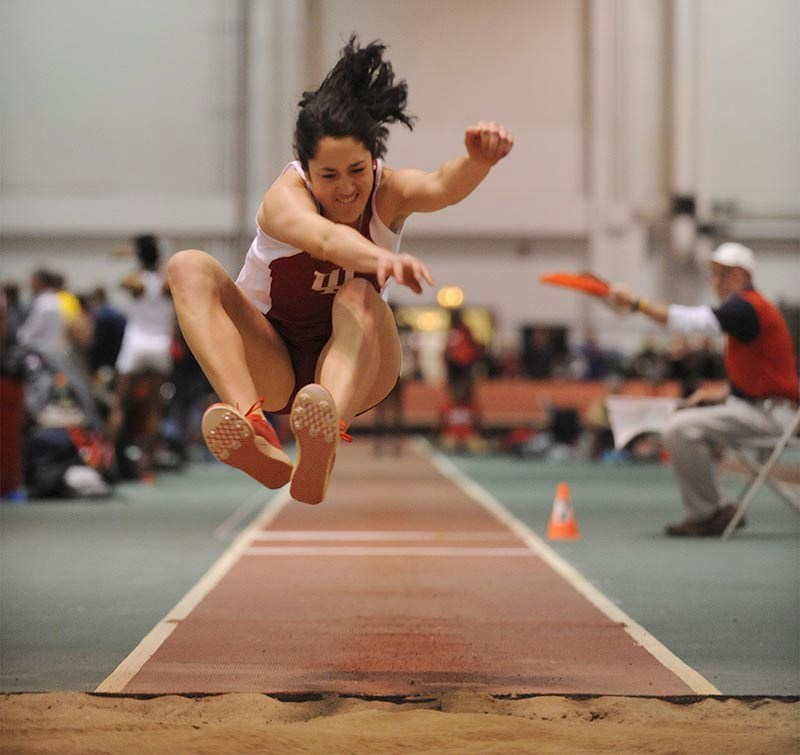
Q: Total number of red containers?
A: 1